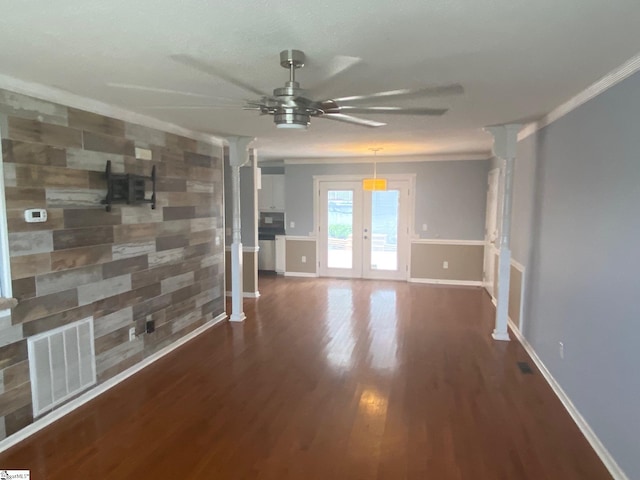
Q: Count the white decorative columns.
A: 2